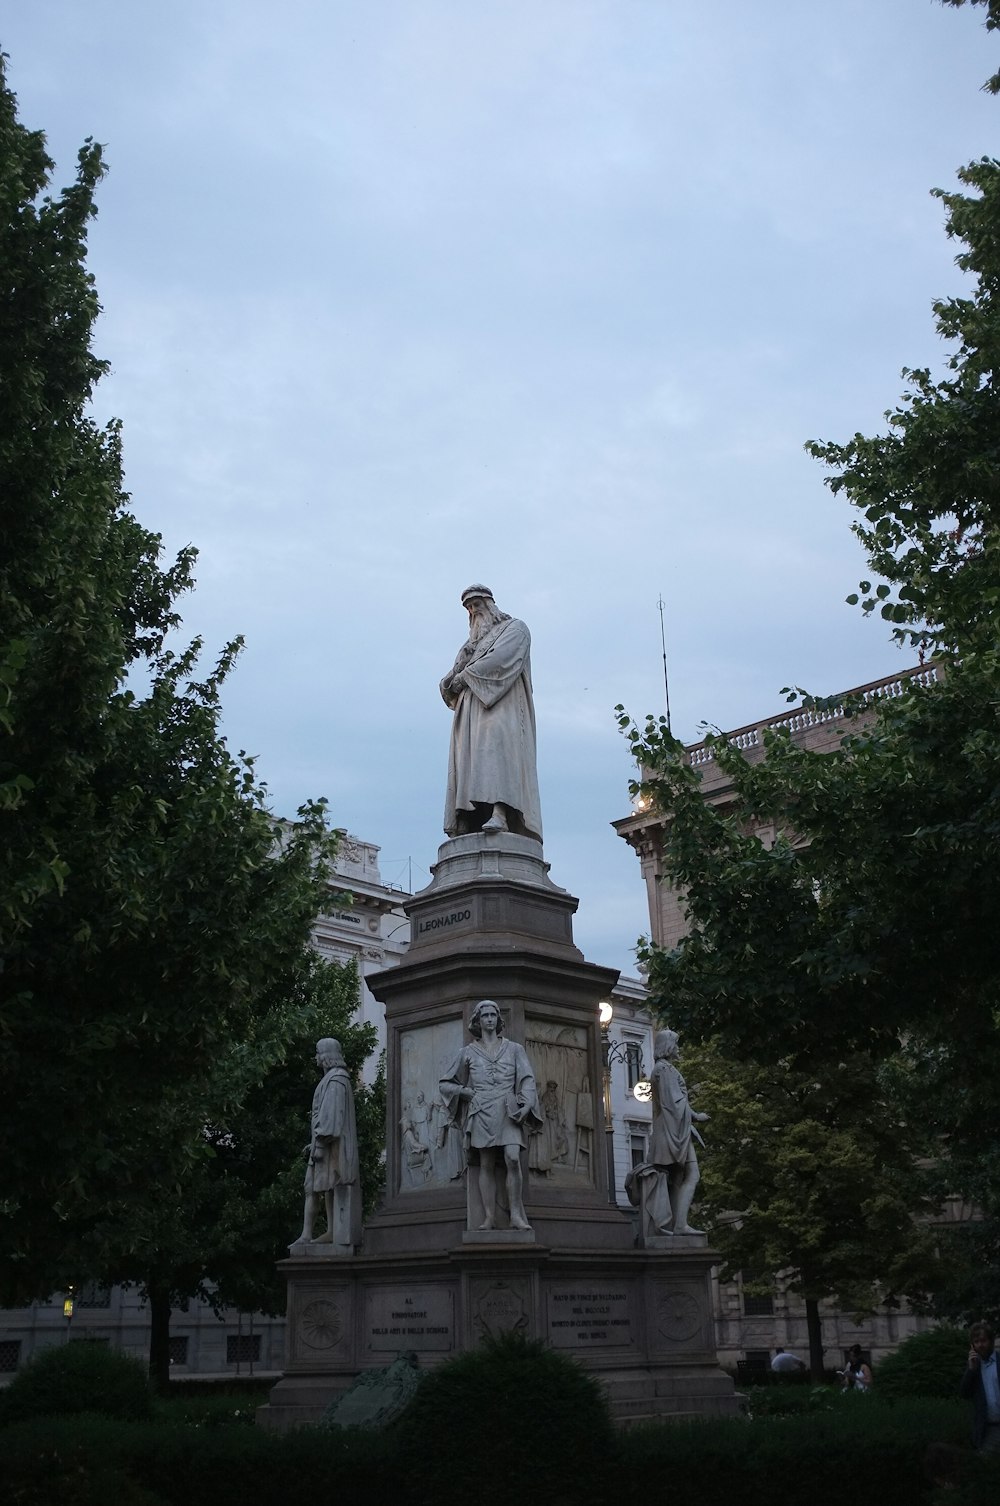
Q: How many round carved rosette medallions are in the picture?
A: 2